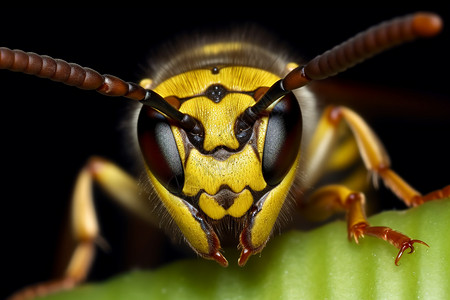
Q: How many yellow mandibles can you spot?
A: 2